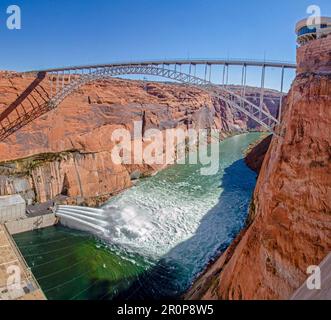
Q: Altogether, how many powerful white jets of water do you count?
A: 4